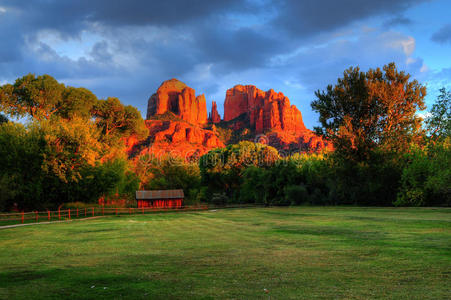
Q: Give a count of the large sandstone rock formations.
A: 2